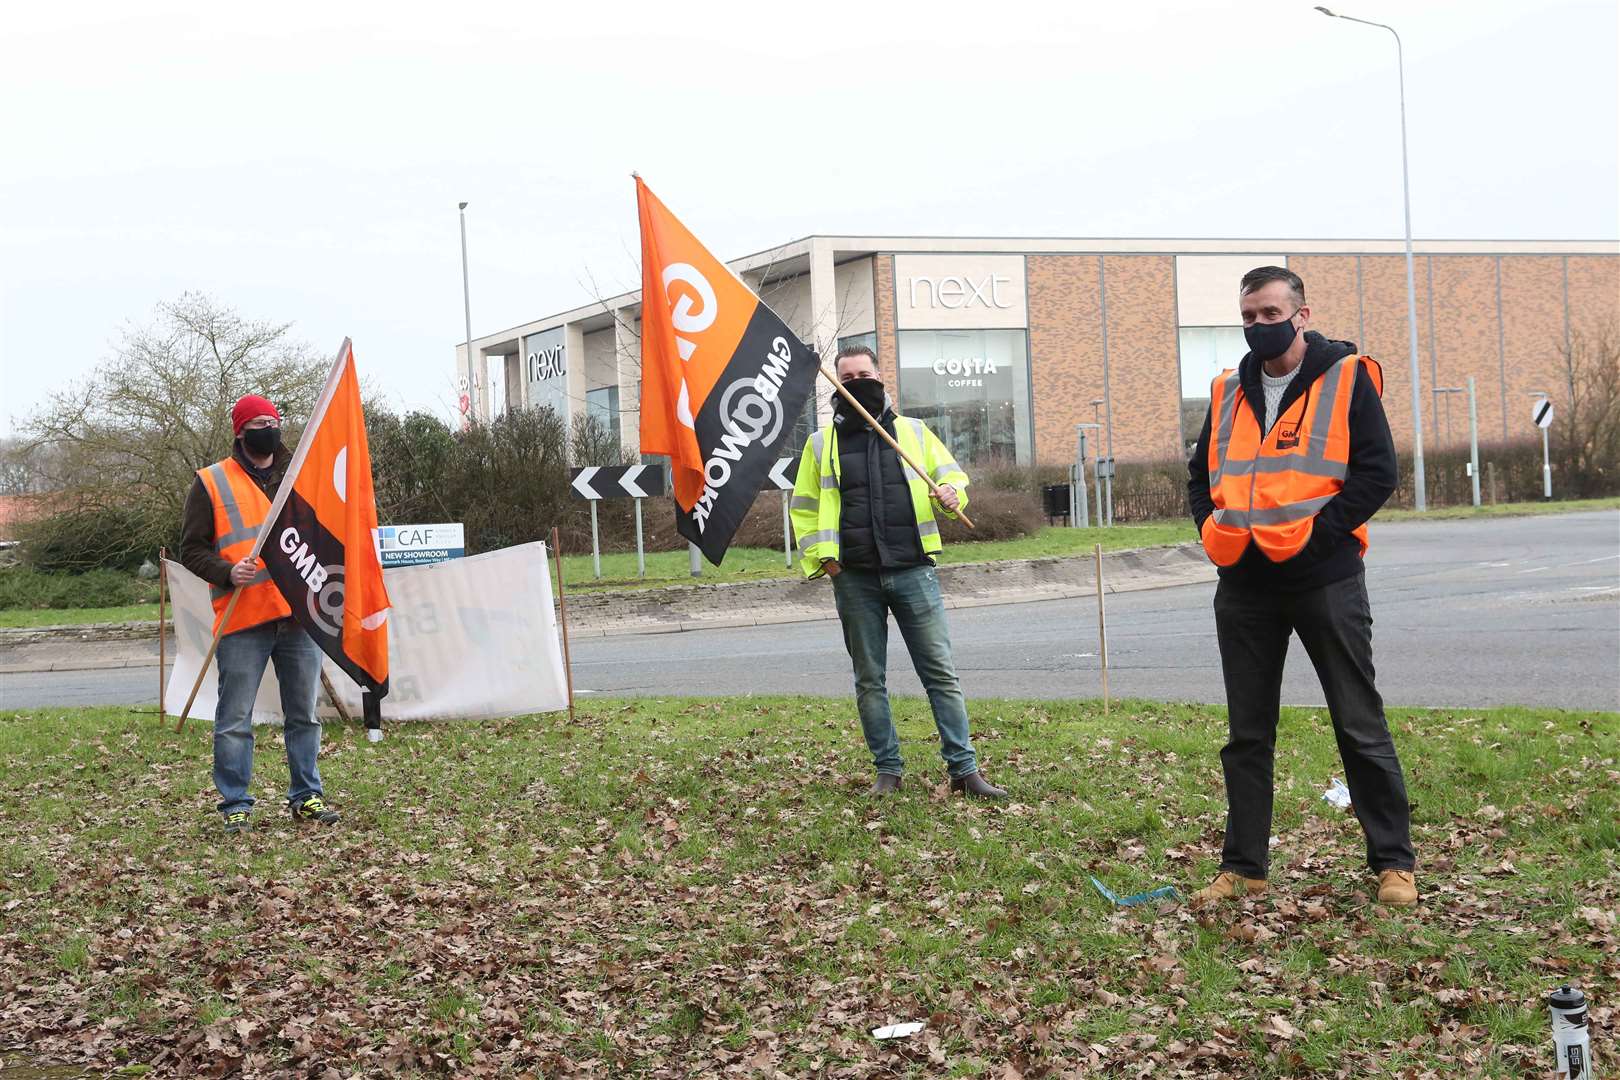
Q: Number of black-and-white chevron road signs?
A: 2